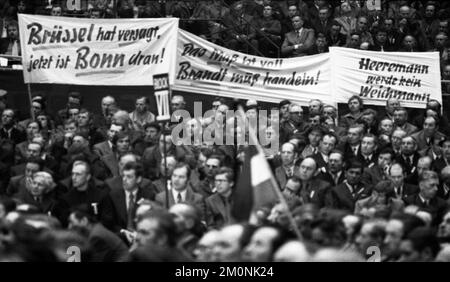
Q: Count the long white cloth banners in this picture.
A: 3